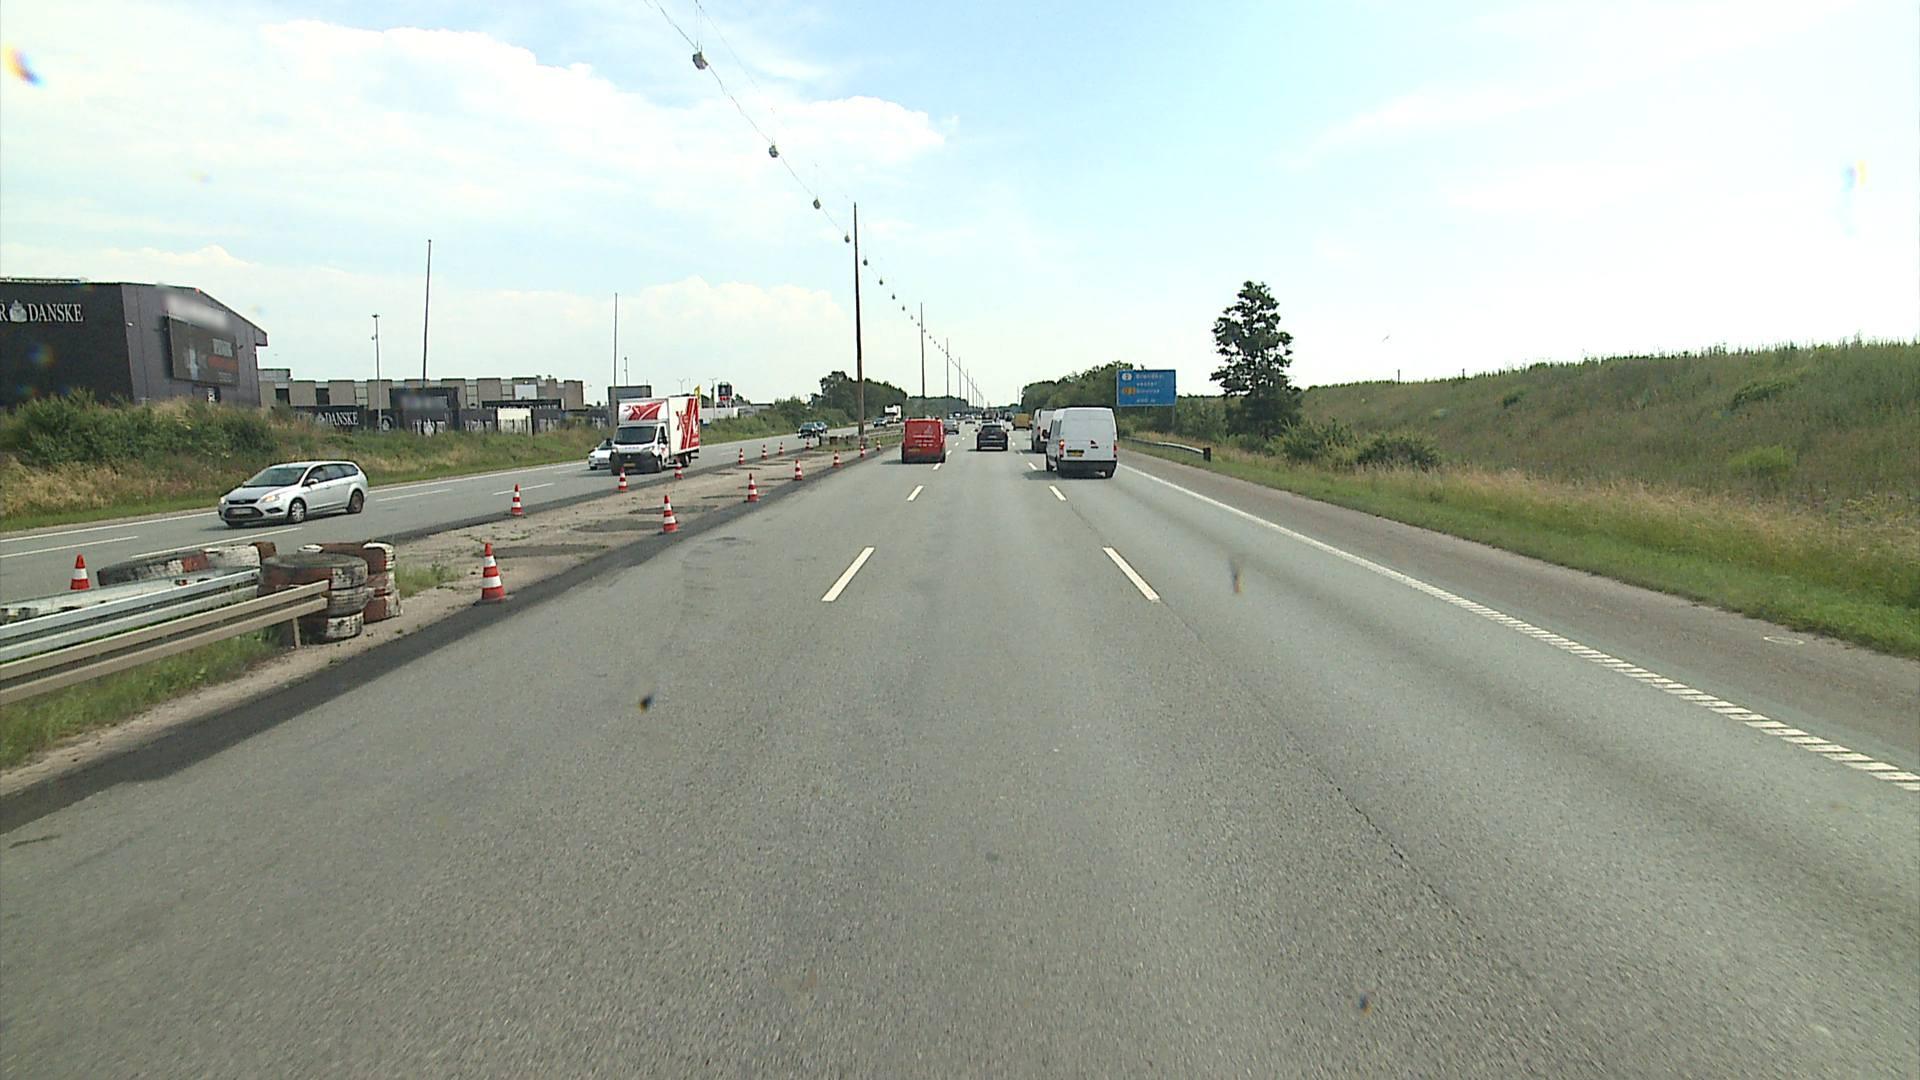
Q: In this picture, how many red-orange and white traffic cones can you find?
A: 15